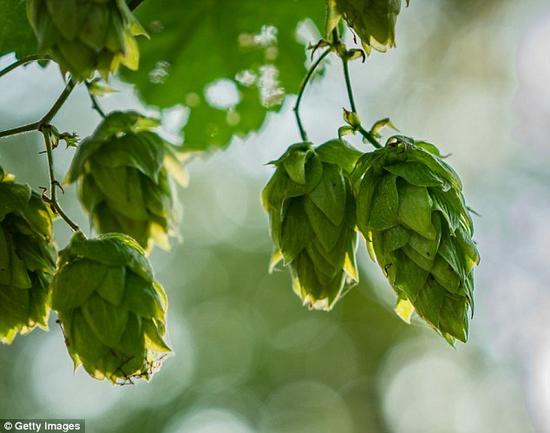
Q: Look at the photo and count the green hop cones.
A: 7